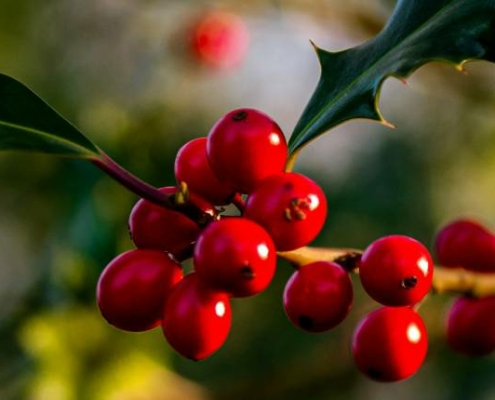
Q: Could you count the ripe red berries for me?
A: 13